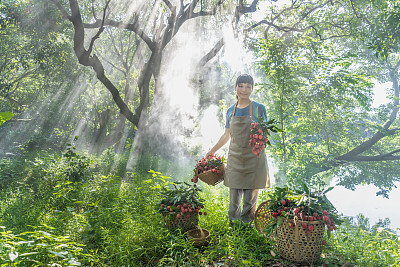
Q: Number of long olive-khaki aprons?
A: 1